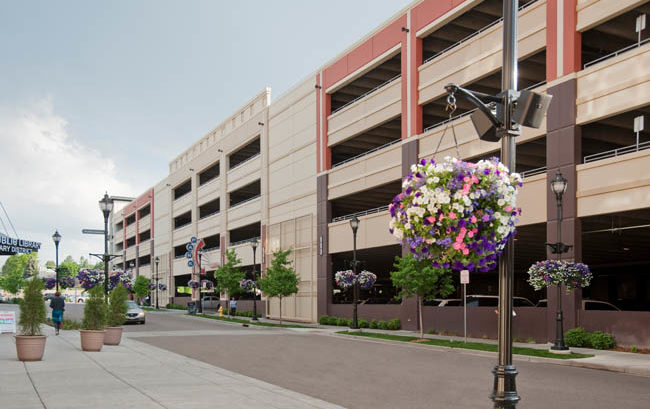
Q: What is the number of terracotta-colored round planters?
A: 3